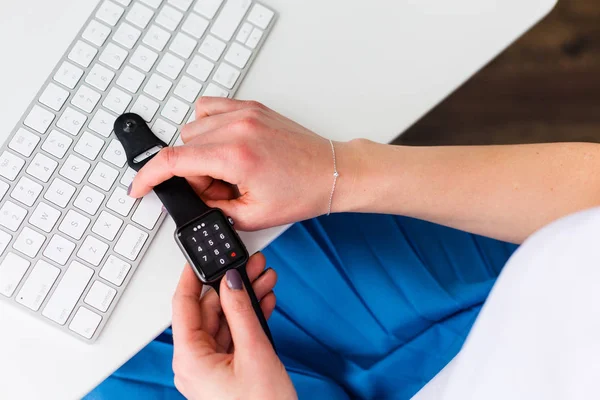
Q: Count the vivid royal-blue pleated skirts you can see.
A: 1